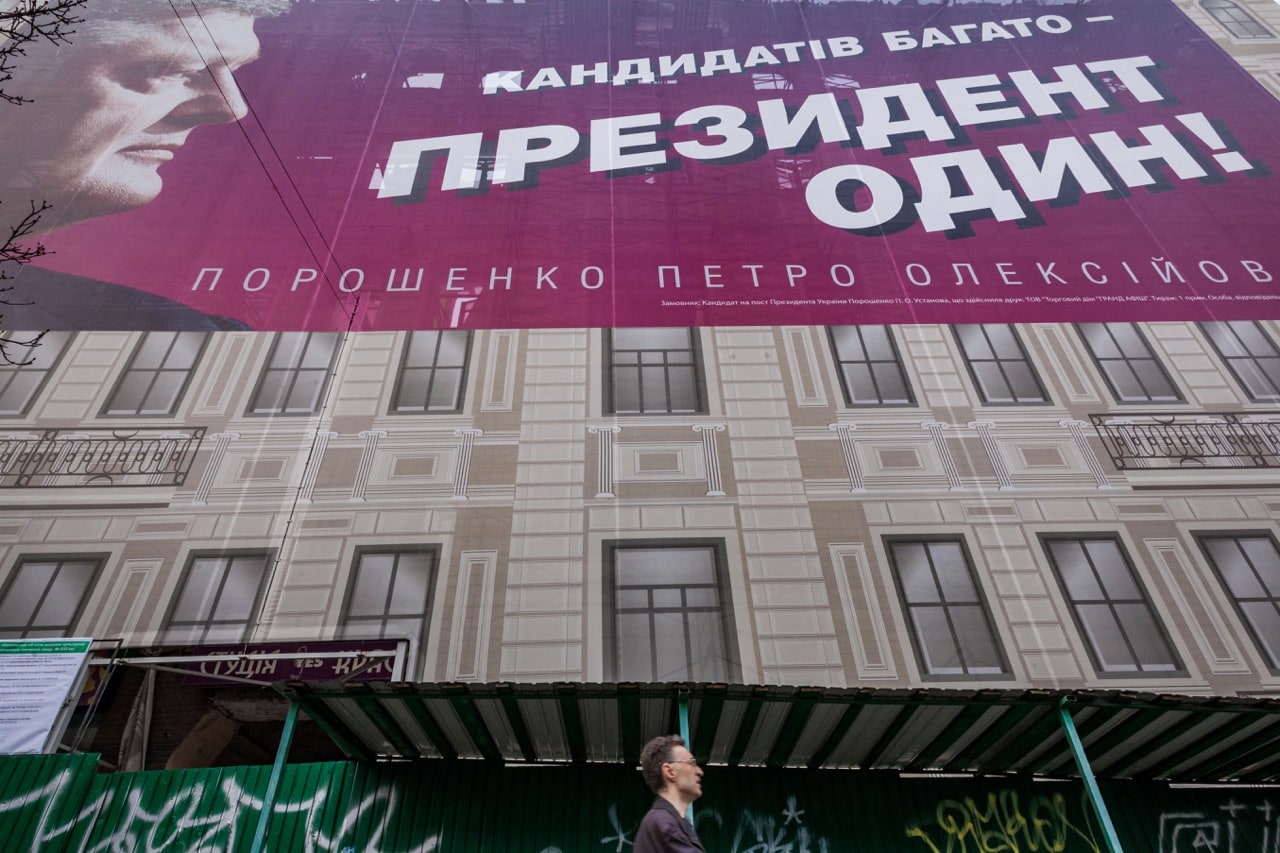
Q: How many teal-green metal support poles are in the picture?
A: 3